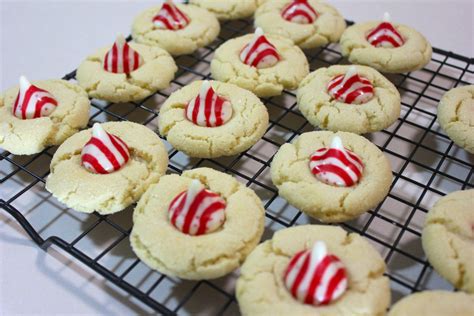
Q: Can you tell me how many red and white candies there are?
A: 12